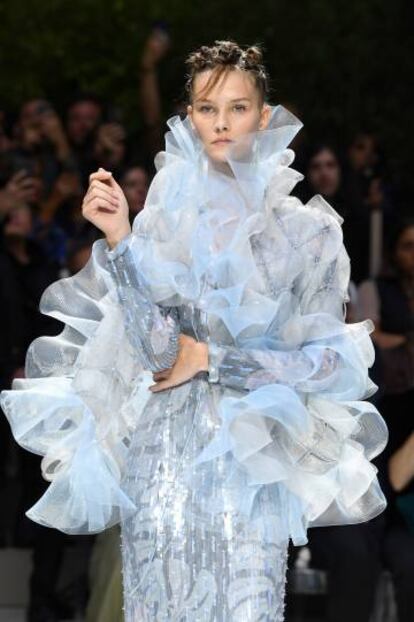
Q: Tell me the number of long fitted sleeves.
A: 2